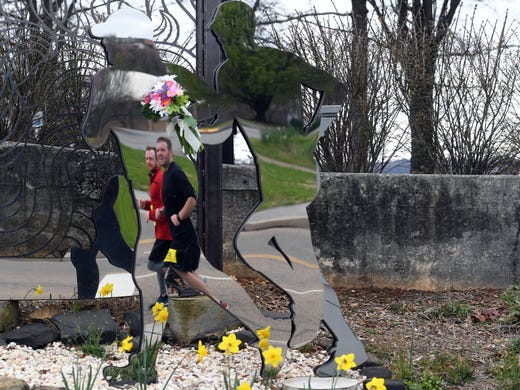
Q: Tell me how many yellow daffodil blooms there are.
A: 13